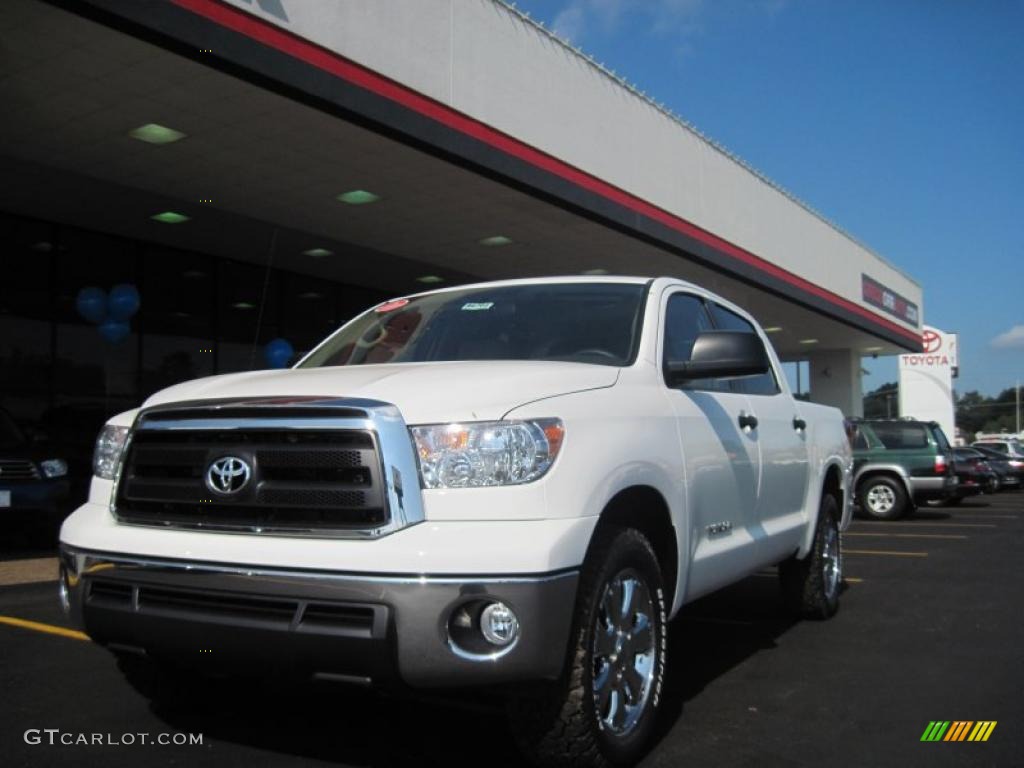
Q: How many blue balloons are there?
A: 4